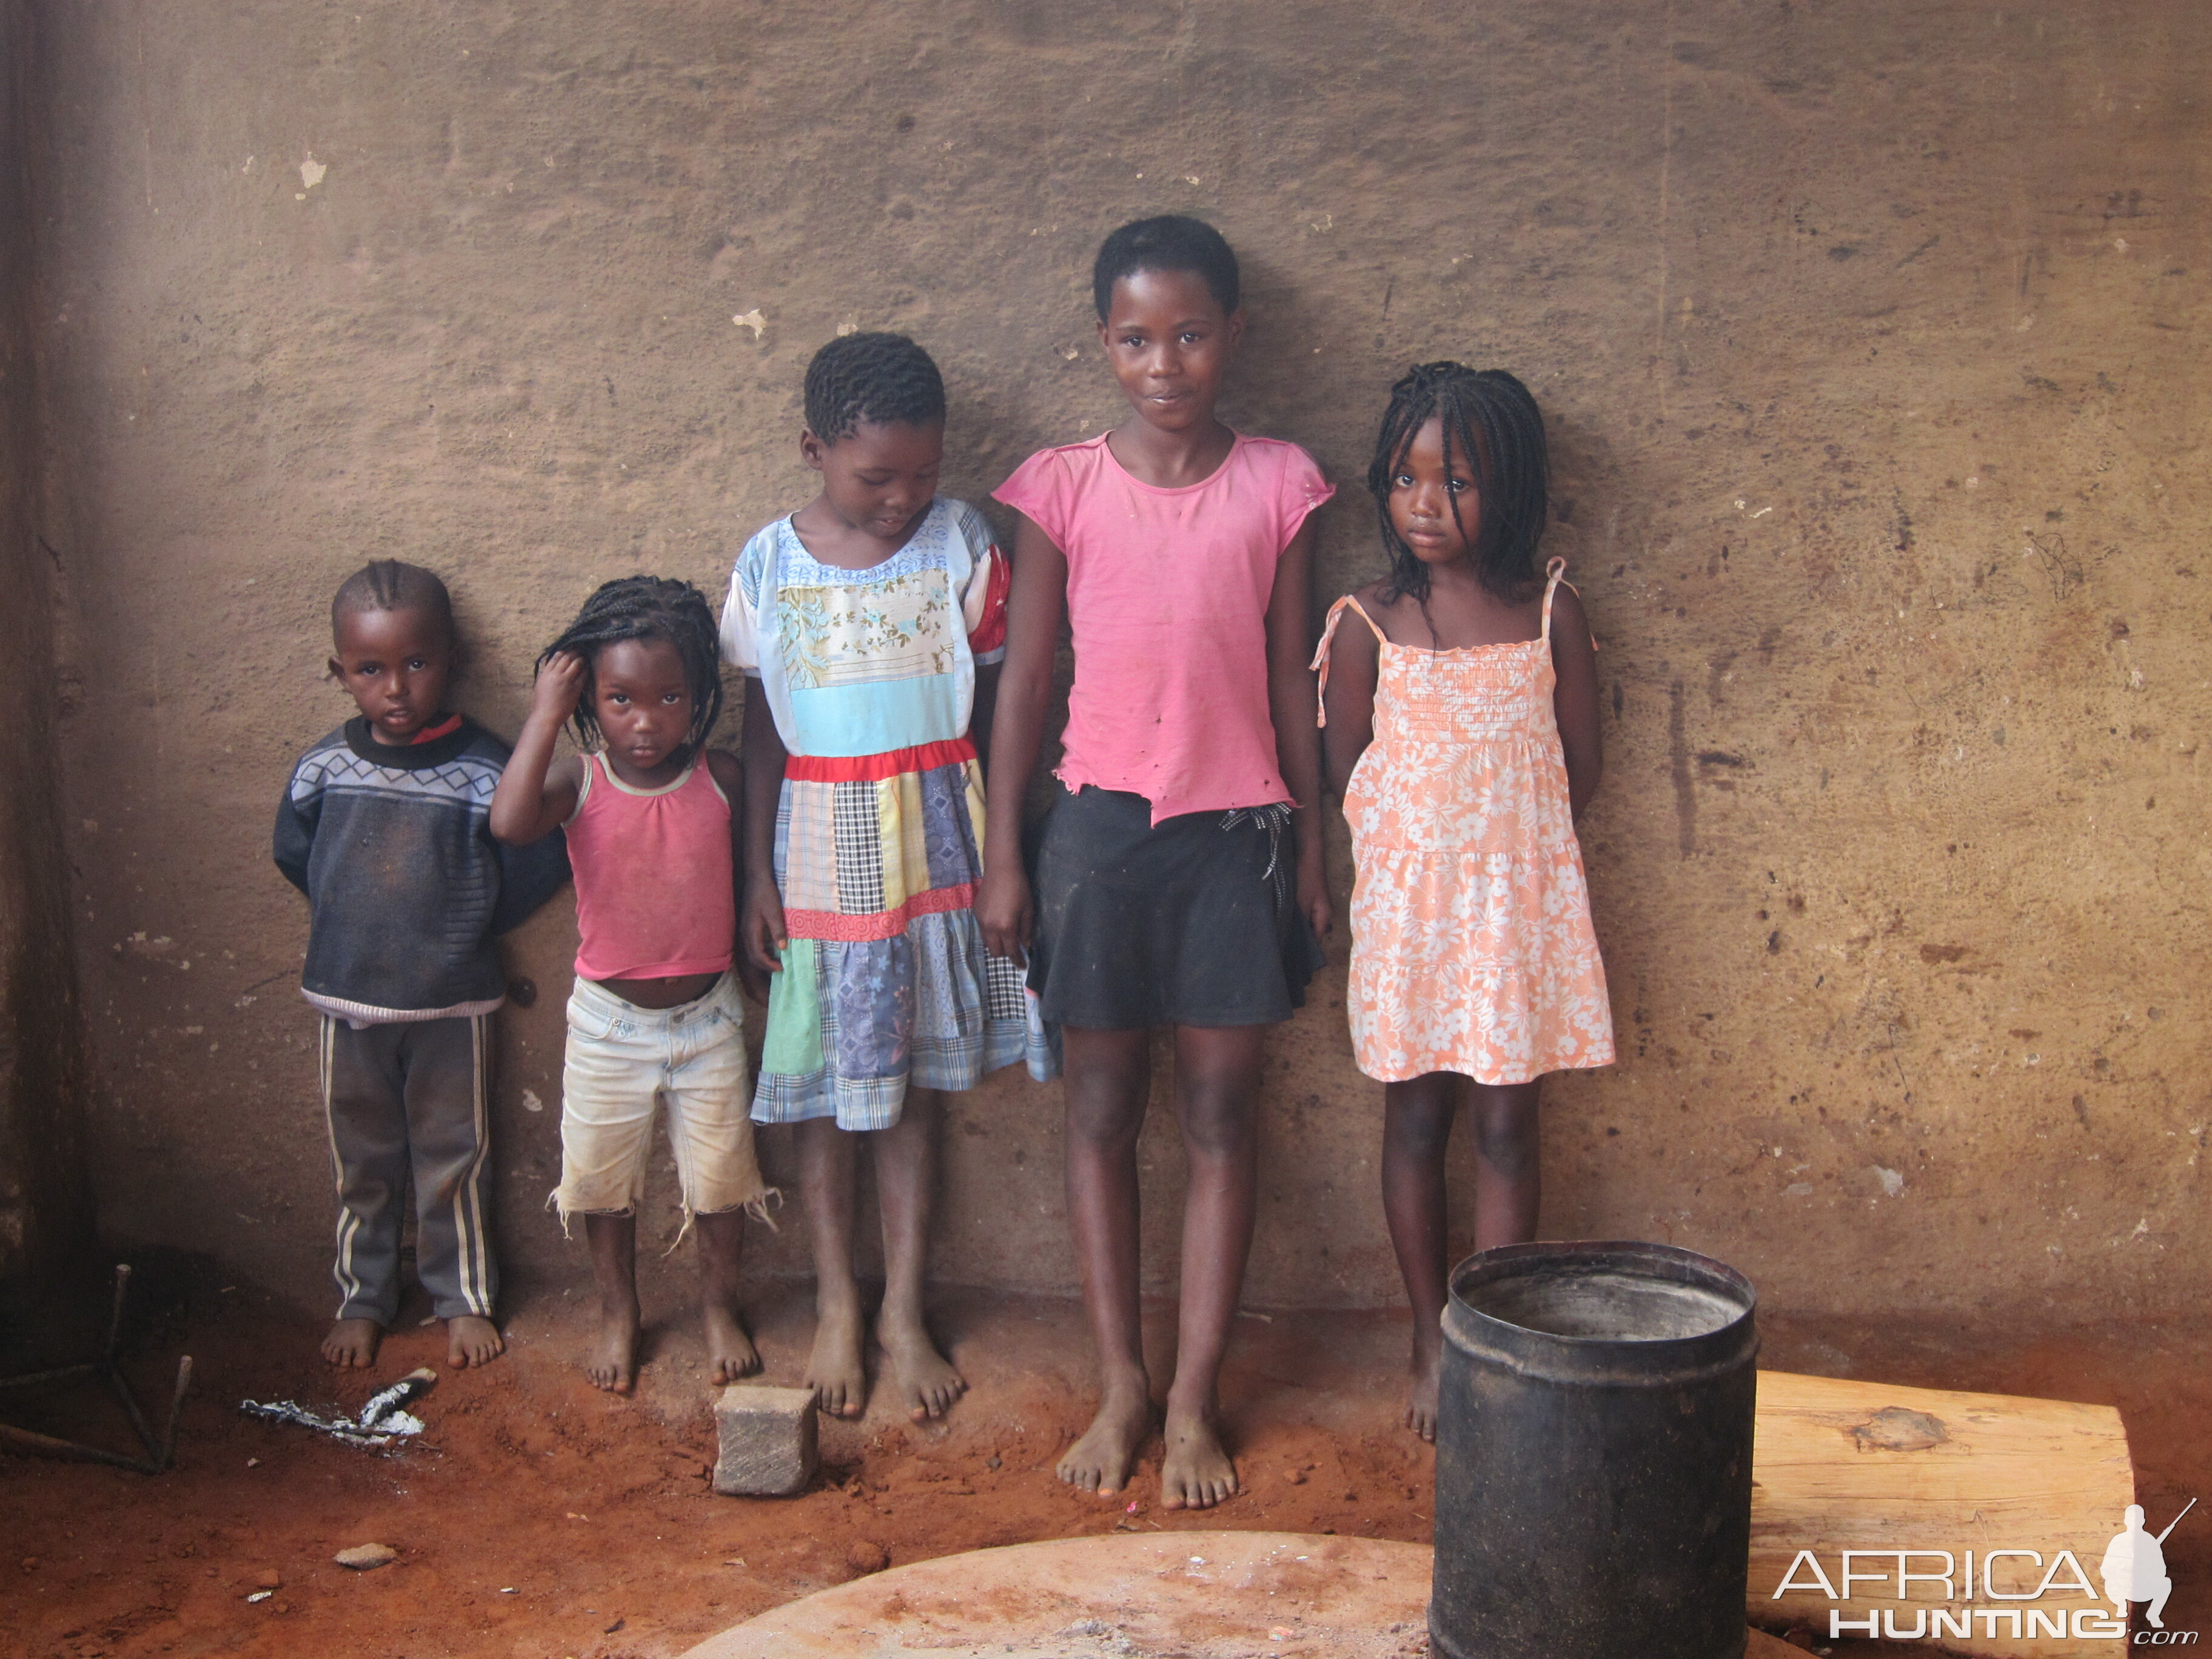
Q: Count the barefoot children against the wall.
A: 5